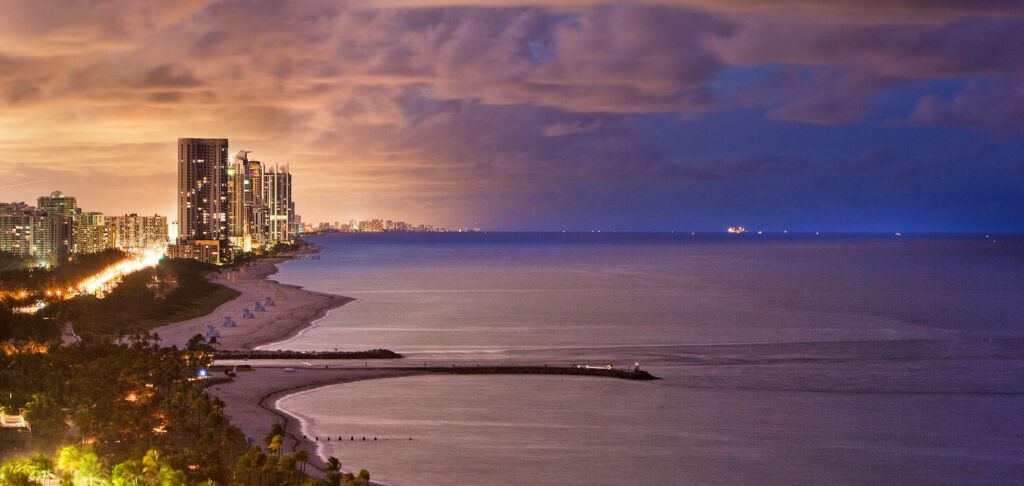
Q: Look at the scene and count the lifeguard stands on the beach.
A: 5